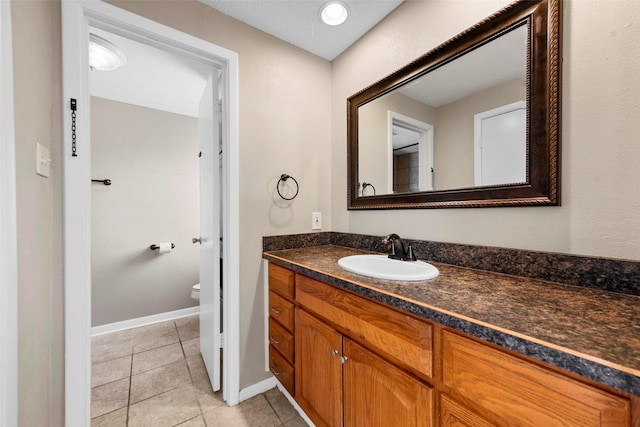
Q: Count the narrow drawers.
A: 4